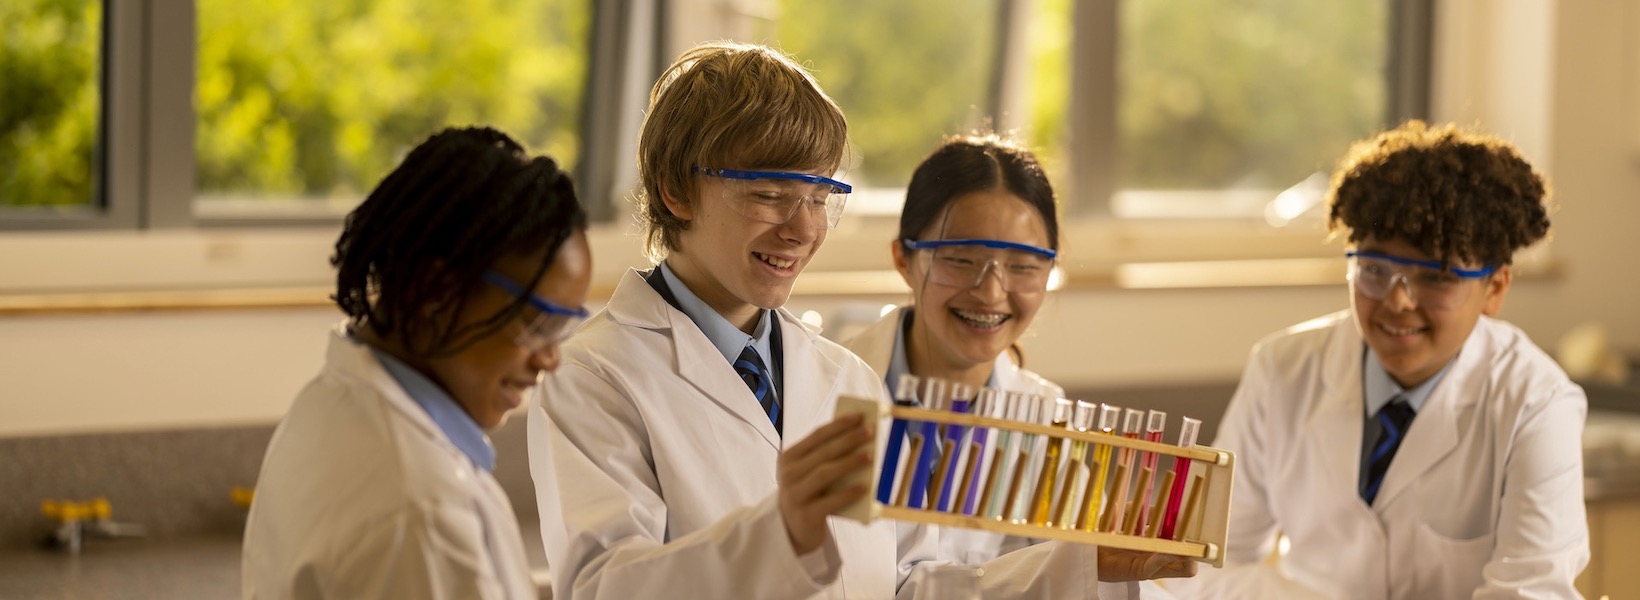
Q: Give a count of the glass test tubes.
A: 12